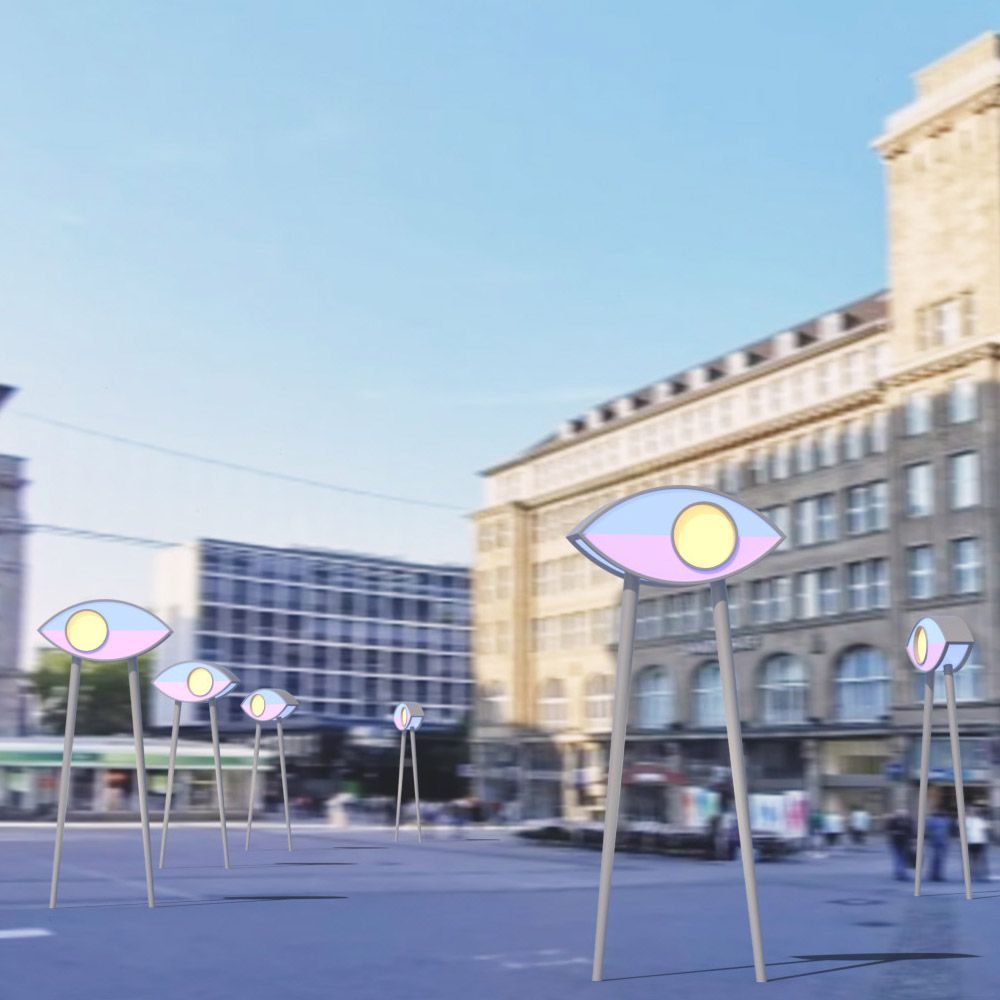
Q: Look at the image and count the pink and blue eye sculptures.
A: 6